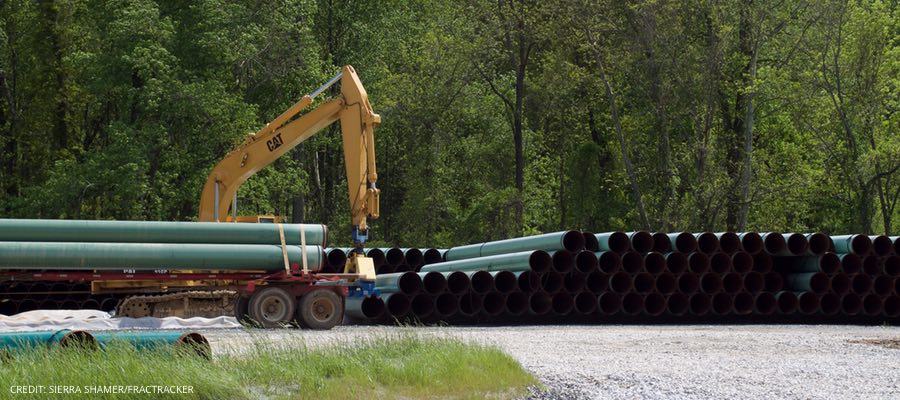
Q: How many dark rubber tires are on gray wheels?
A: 2